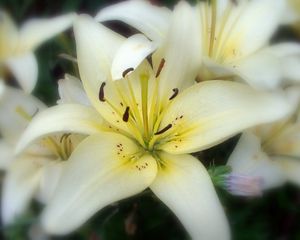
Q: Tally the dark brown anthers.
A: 6